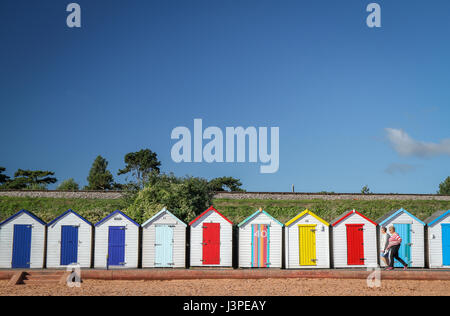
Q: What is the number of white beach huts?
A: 10